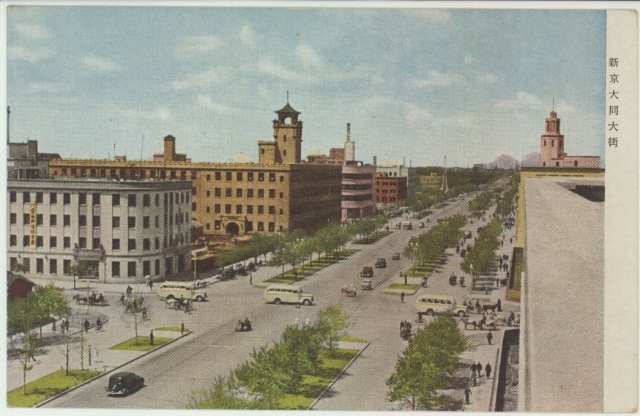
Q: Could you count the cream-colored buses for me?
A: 3